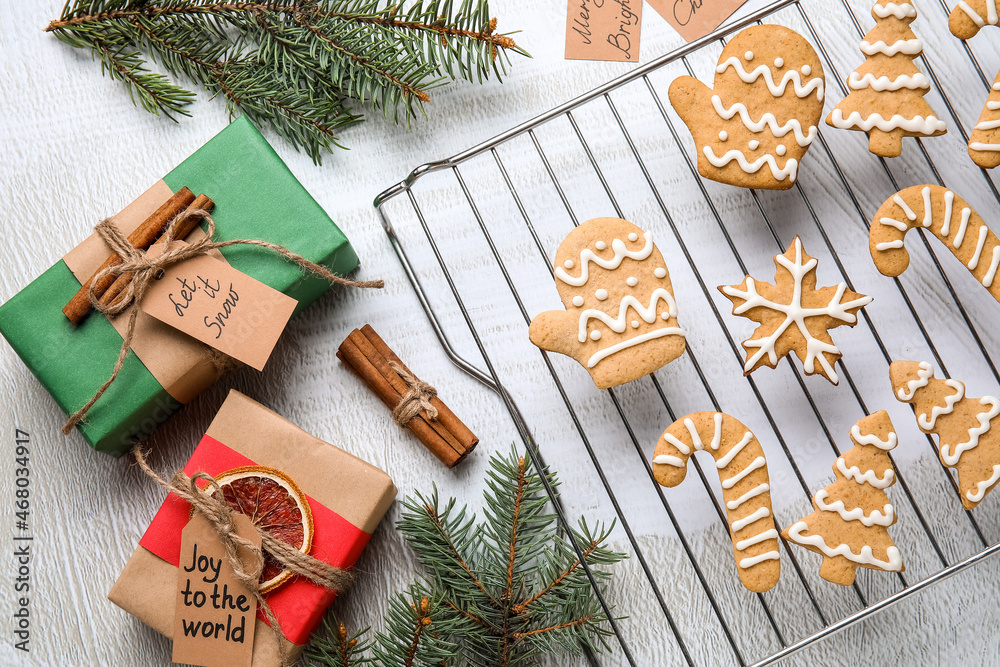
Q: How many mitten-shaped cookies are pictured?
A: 2